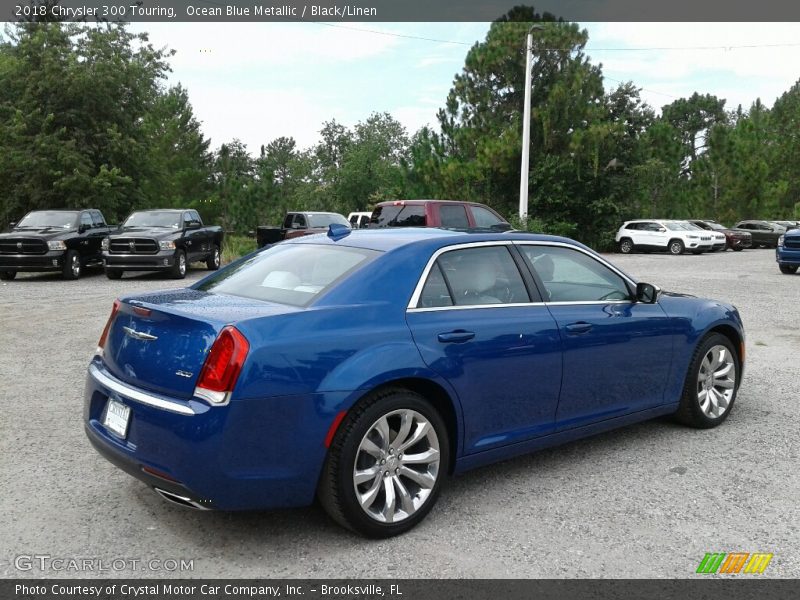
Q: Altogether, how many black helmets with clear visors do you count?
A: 0